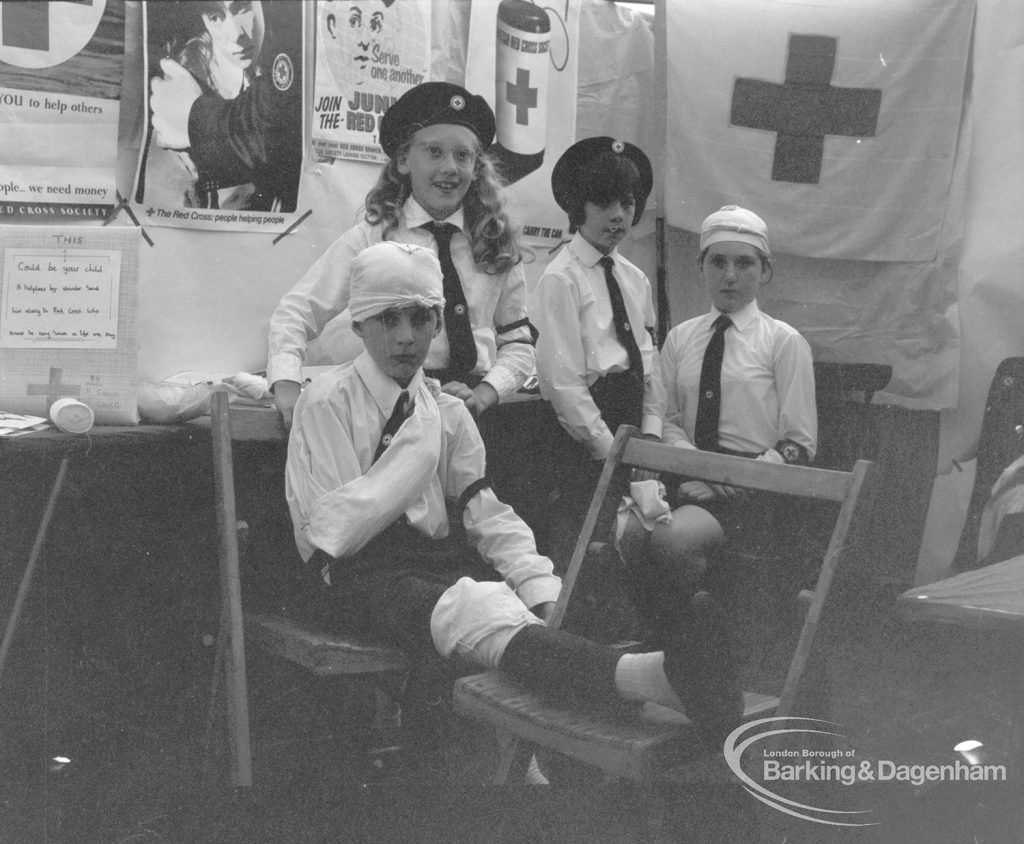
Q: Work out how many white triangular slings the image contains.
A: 1